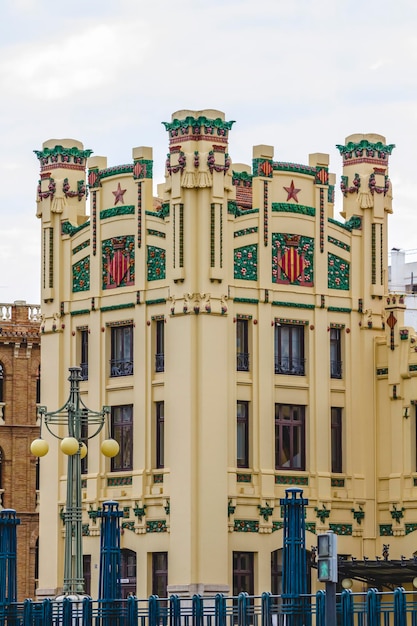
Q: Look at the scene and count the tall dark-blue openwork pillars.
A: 3